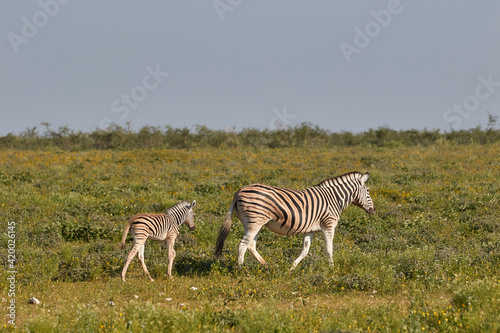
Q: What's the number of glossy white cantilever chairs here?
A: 0